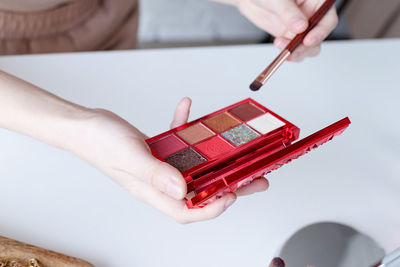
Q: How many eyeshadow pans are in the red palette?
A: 8